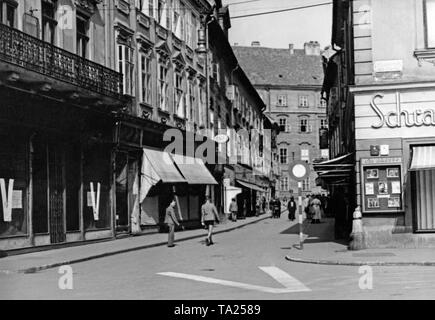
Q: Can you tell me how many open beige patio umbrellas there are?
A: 0